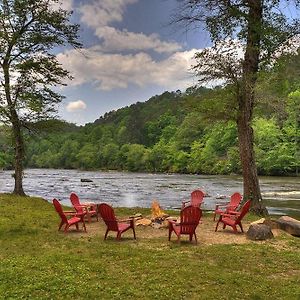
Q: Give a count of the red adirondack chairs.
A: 7